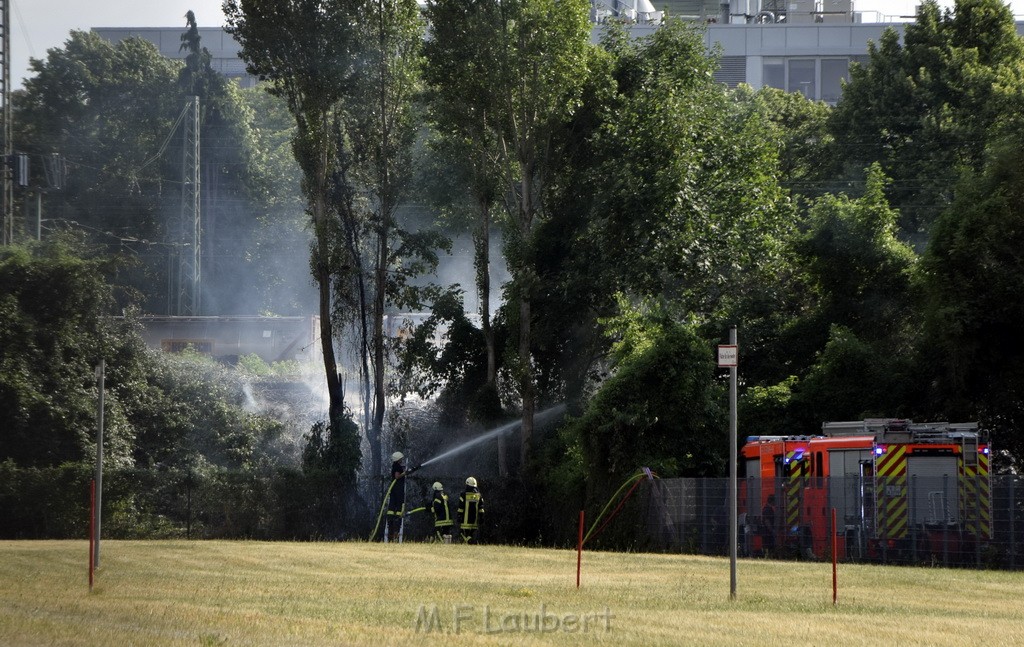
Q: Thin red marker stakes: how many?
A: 3